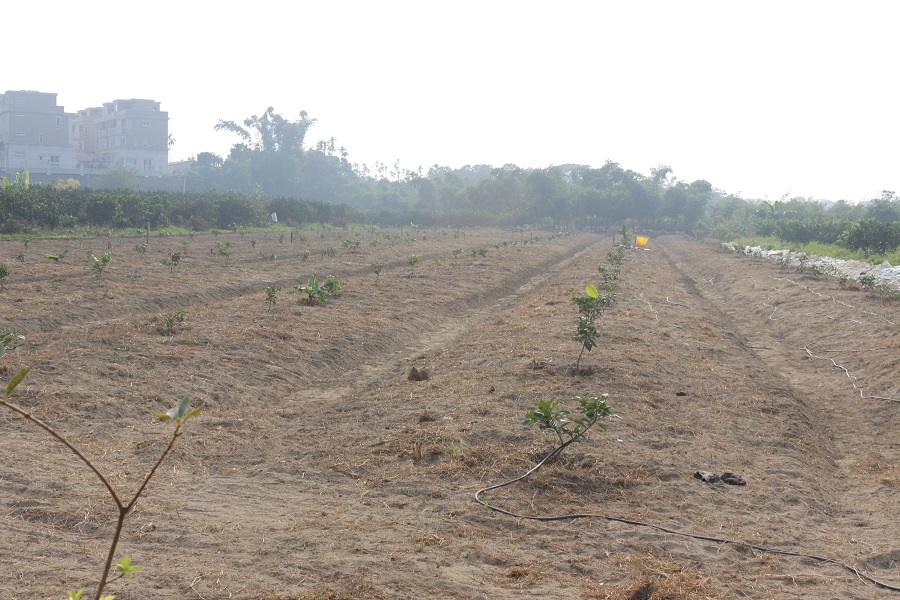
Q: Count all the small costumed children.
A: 0